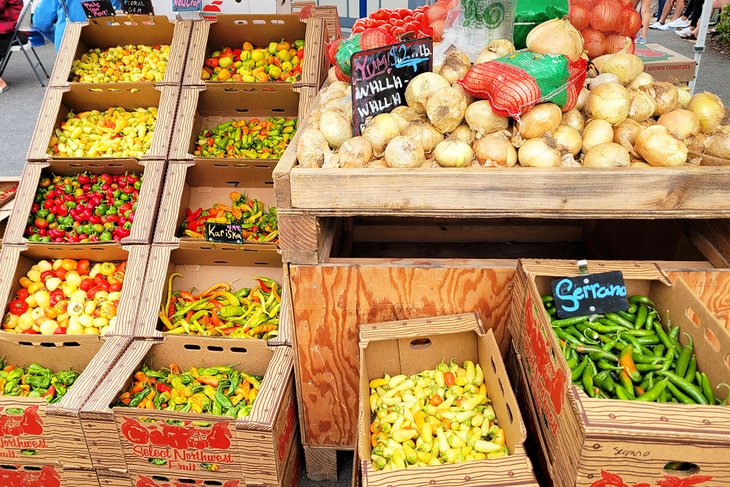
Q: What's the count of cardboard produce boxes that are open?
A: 12